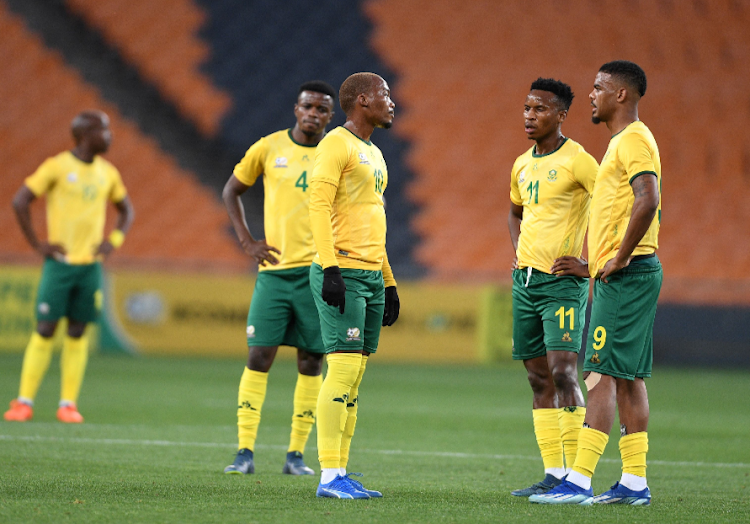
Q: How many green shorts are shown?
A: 5